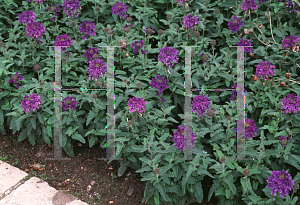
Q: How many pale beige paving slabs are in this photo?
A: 2